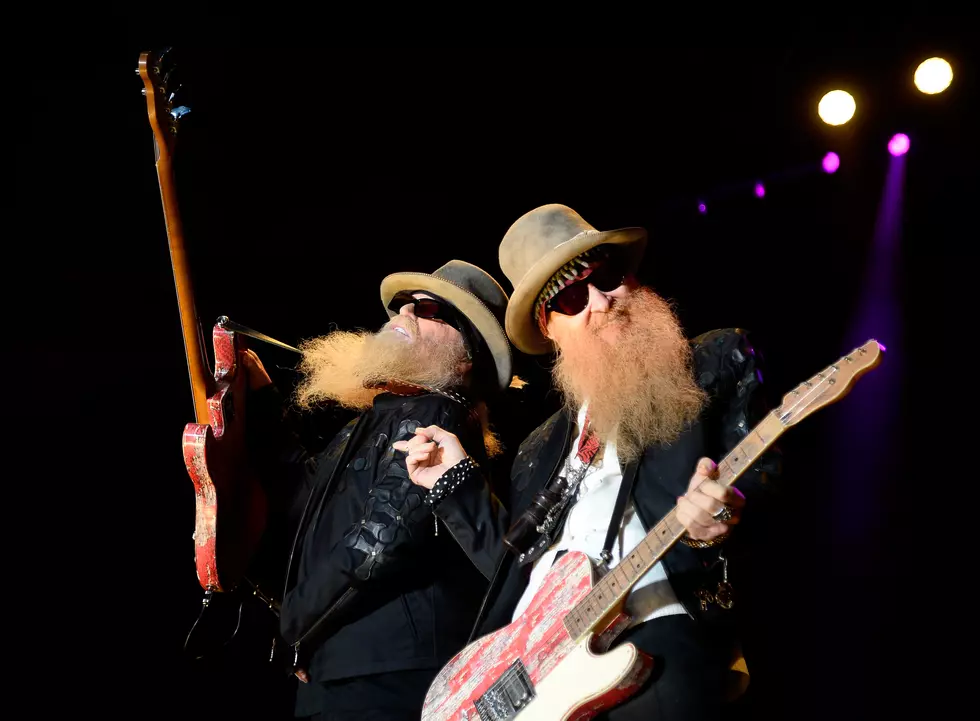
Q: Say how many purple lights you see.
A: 4